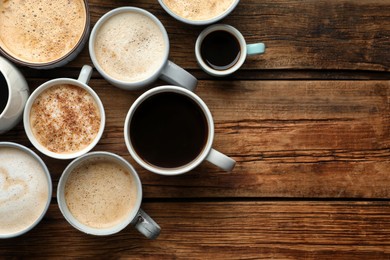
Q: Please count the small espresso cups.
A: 1